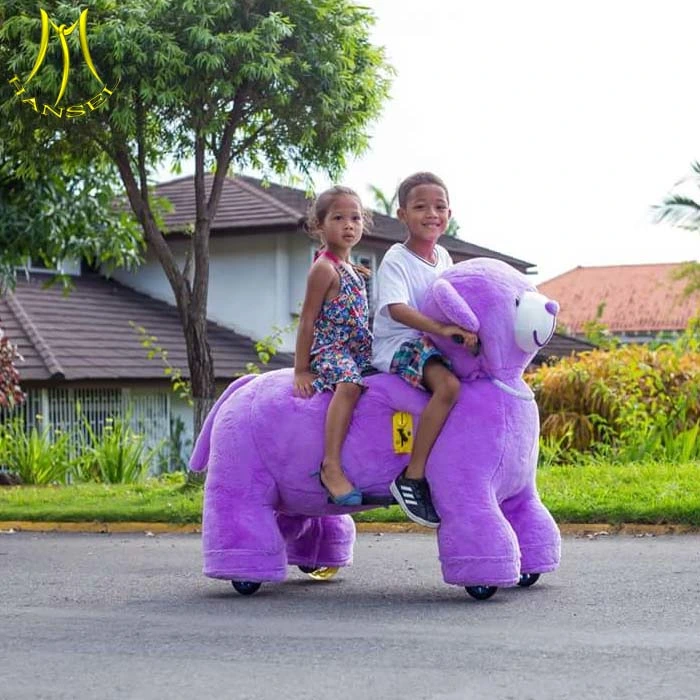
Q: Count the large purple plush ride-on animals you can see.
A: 1